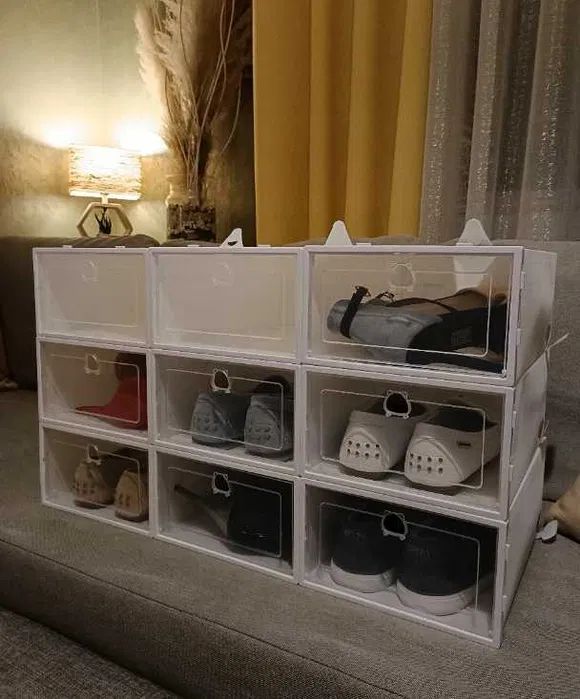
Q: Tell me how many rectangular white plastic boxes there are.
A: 9